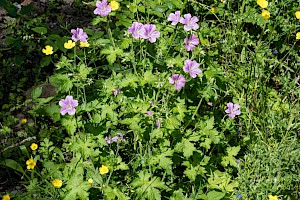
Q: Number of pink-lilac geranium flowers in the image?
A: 11